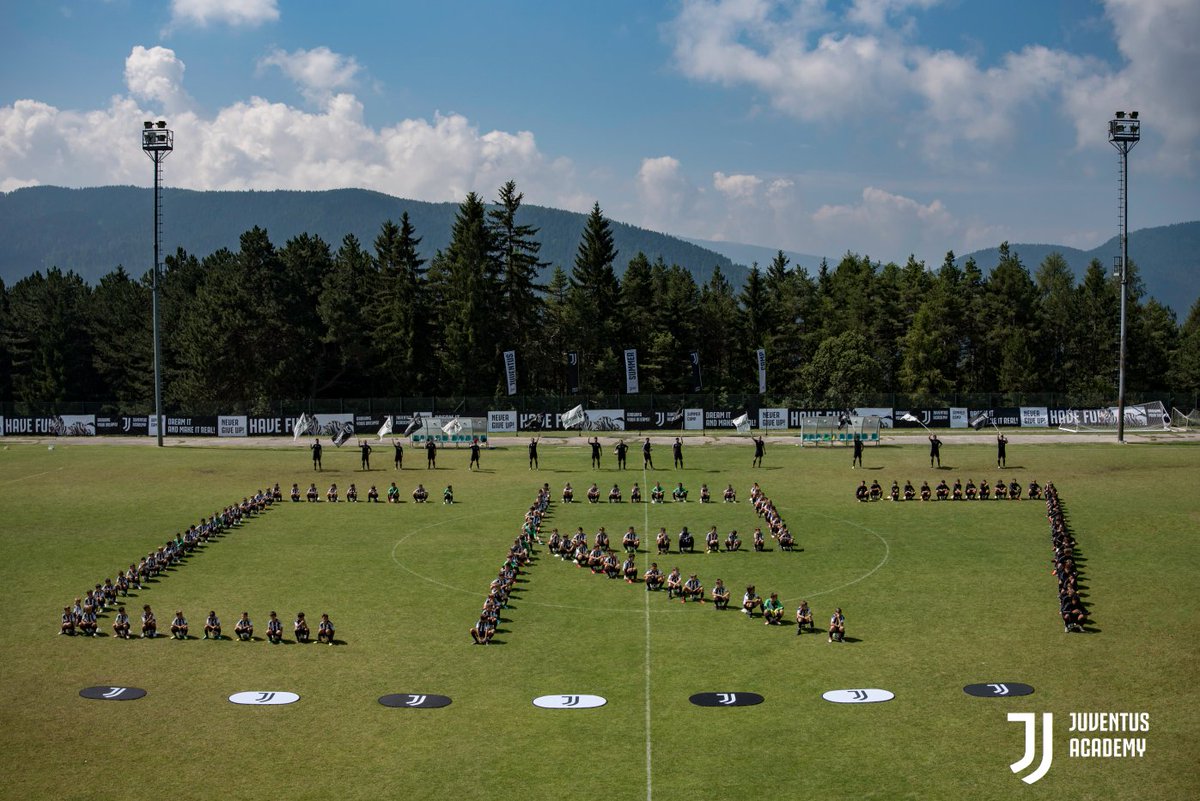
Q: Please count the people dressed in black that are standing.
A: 14